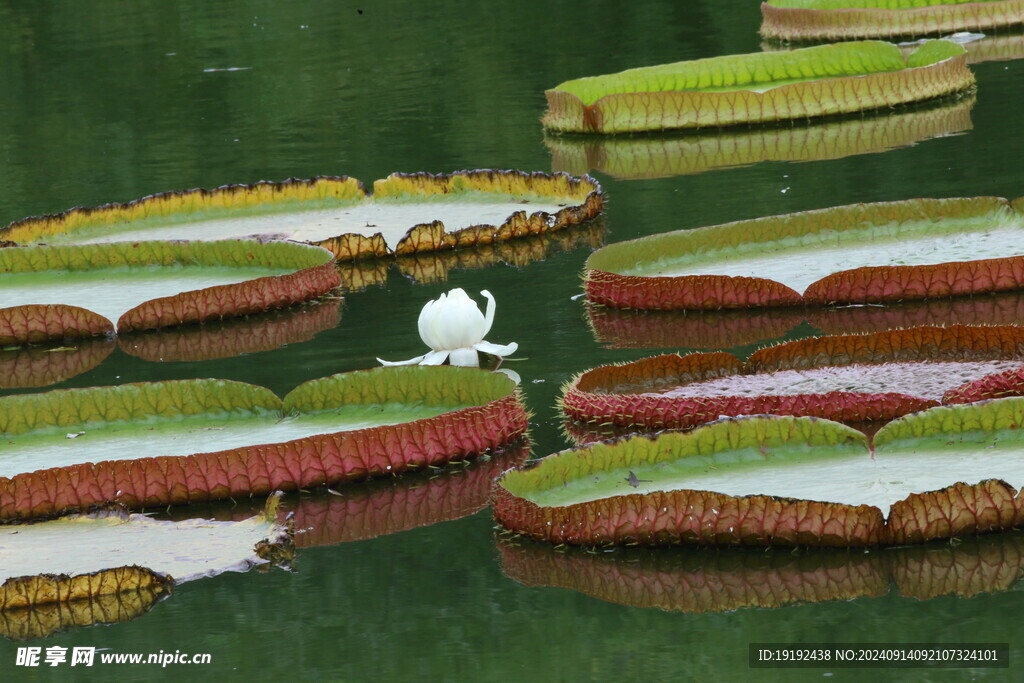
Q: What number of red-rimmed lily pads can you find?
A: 5